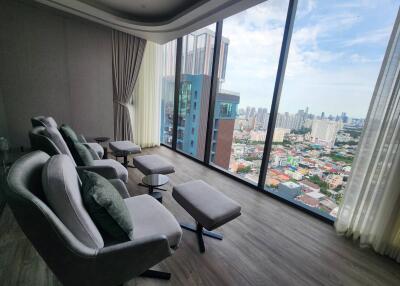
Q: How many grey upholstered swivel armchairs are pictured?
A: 3